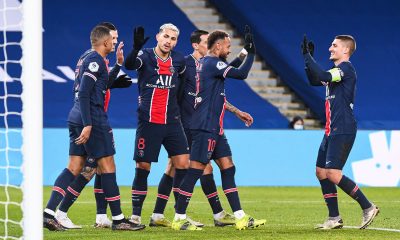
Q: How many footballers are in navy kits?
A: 6